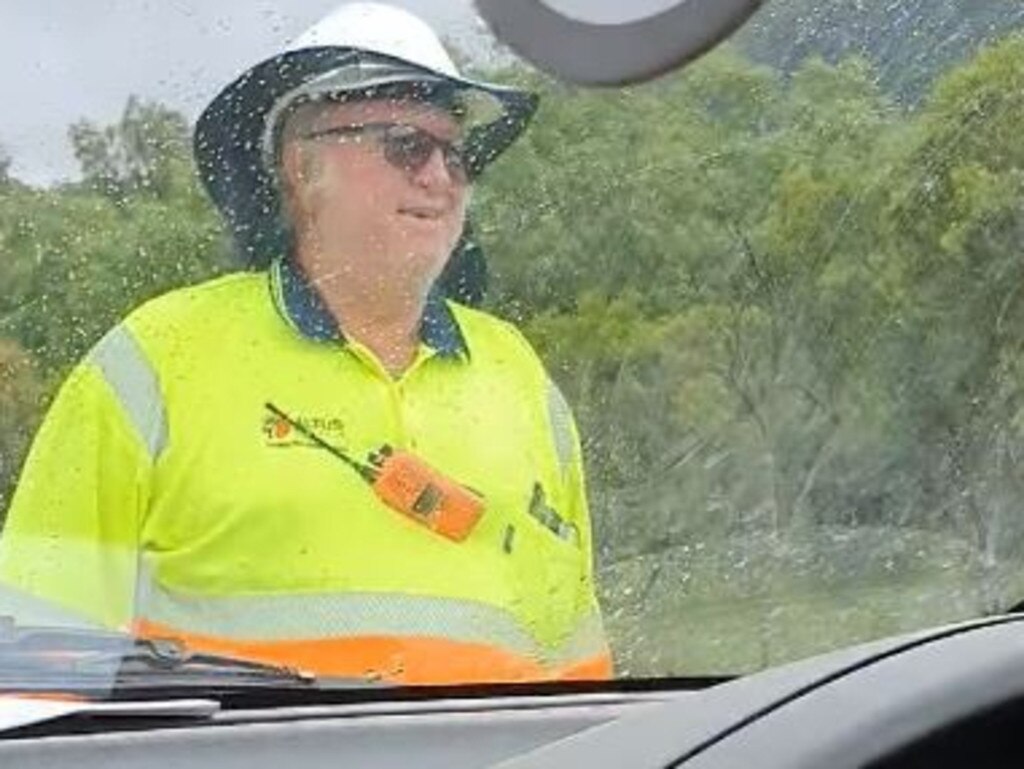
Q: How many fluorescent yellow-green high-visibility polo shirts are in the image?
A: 1